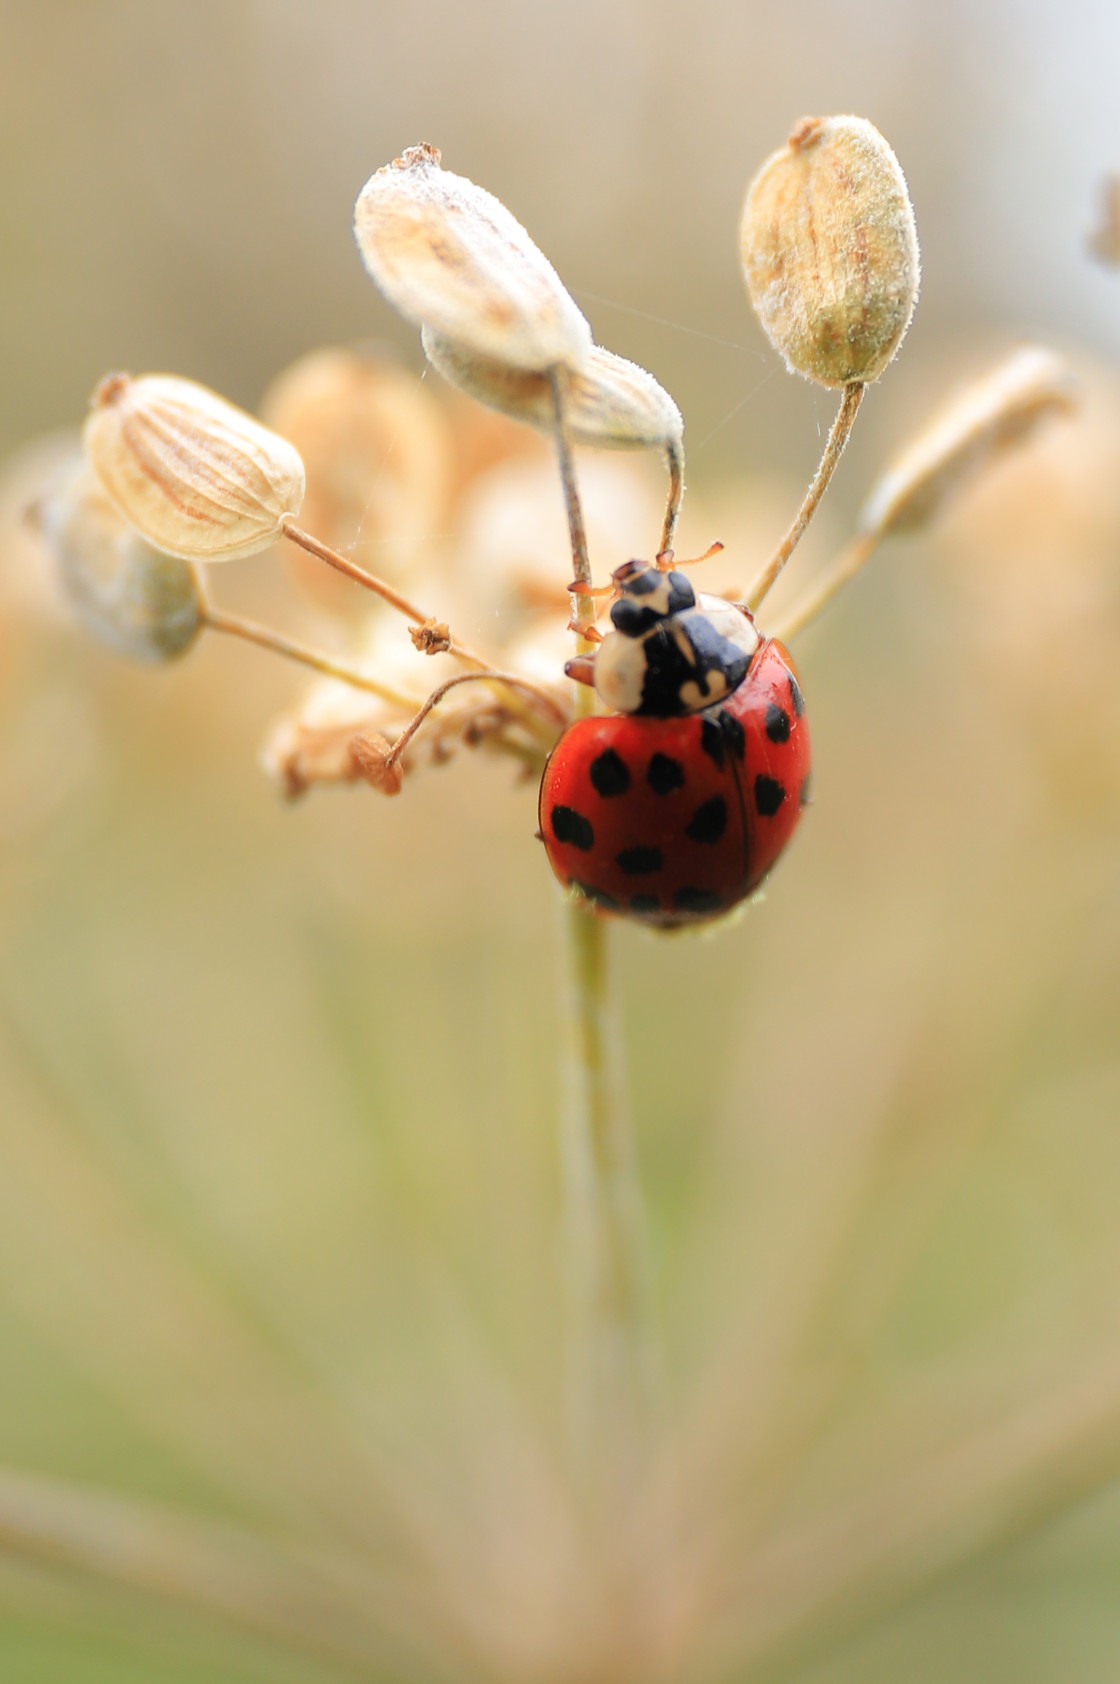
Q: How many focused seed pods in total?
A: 4